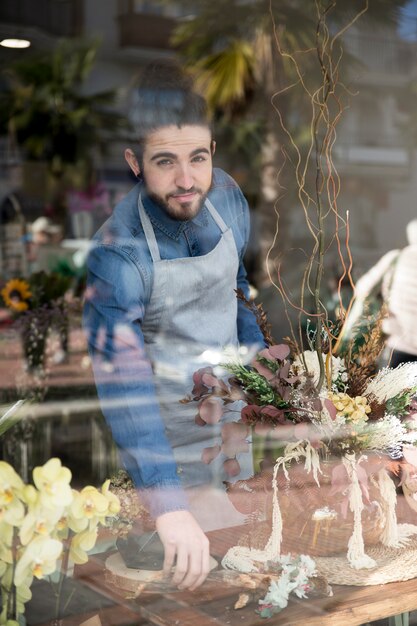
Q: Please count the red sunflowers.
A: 0